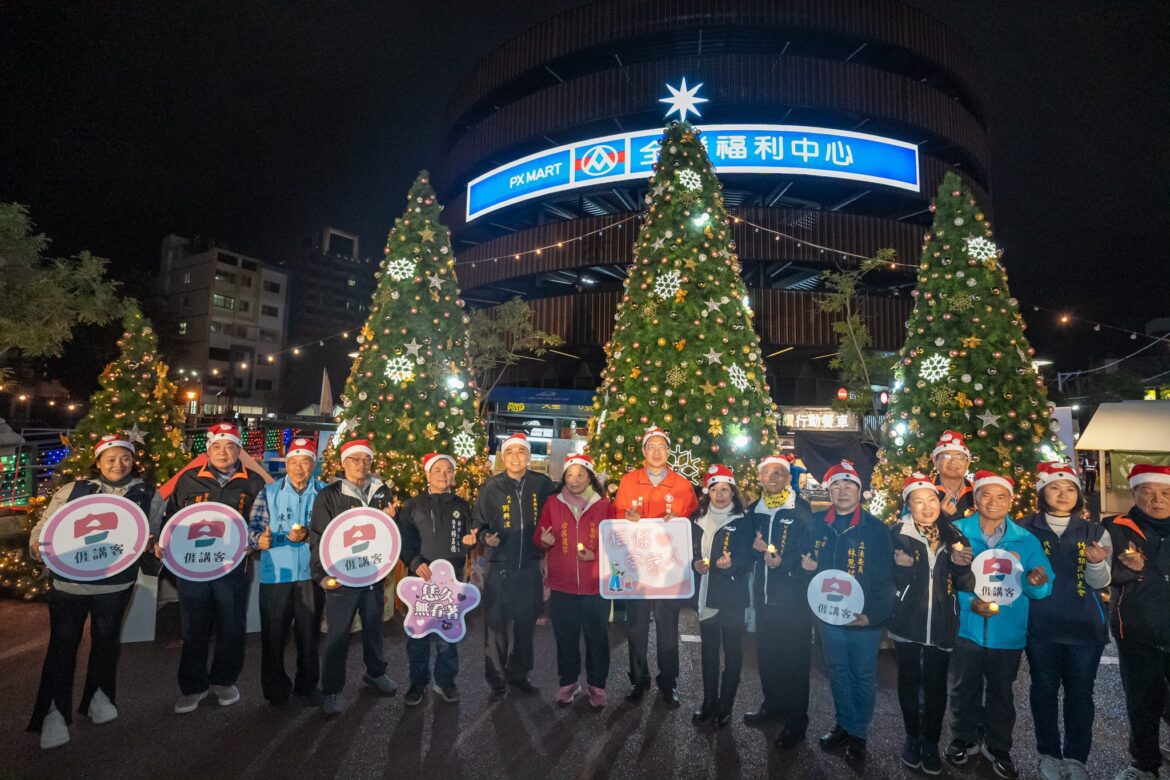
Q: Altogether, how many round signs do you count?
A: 5